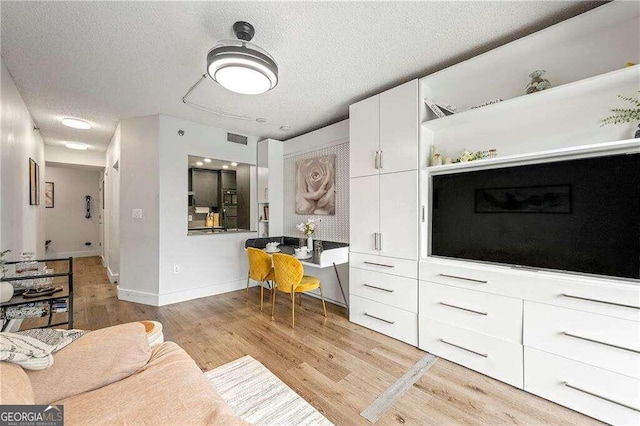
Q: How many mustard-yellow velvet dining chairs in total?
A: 2